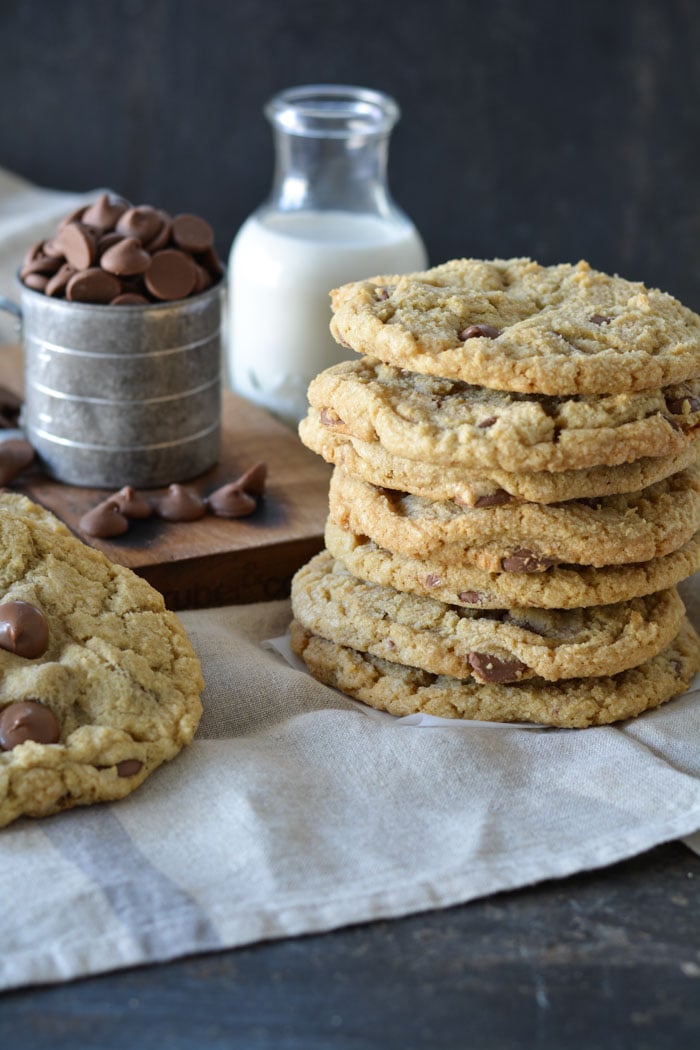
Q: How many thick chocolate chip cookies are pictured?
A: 8